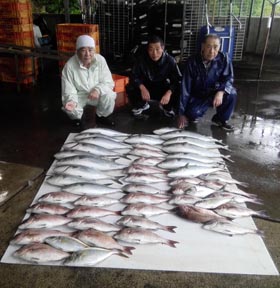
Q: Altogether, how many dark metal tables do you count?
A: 1